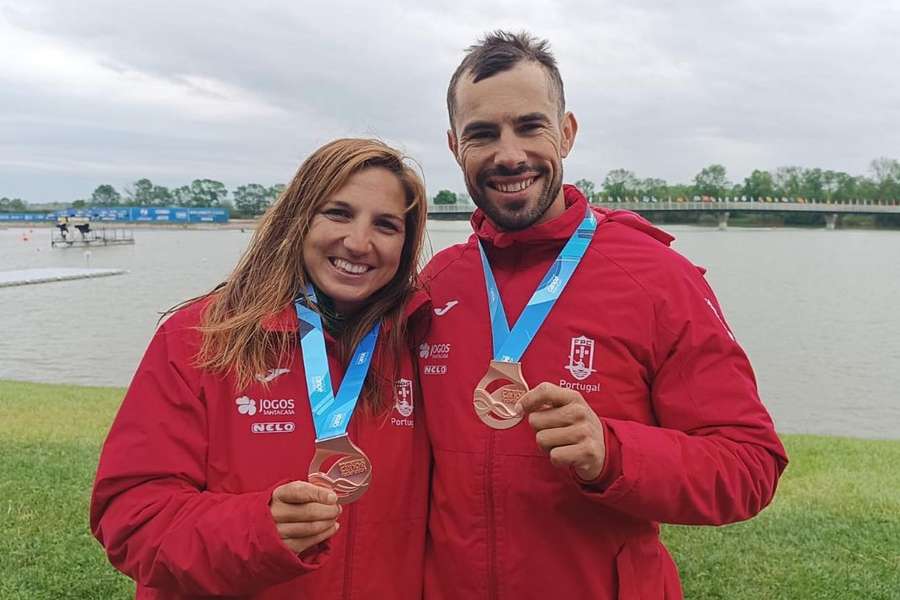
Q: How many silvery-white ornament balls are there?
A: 0